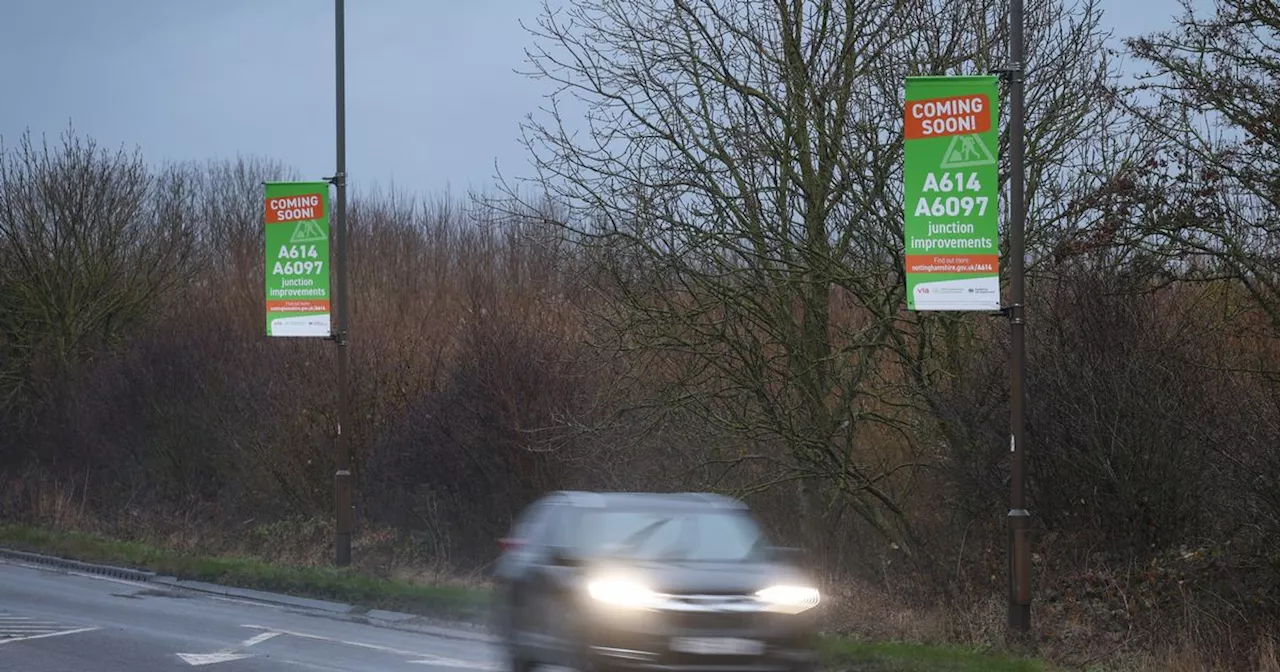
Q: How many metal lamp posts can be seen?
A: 2